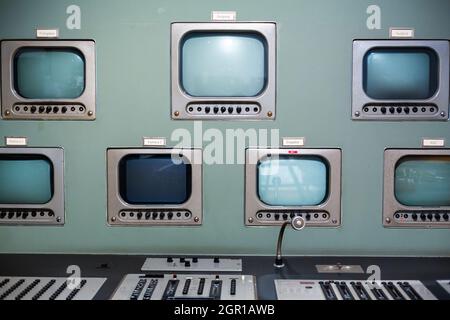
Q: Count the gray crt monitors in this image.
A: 7